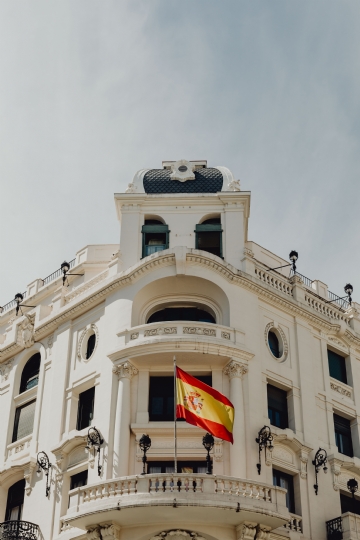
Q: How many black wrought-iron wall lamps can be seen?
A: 4